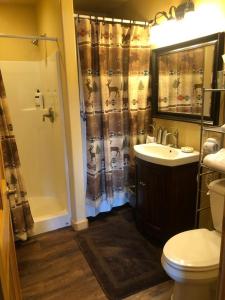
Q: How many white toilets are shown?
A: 1